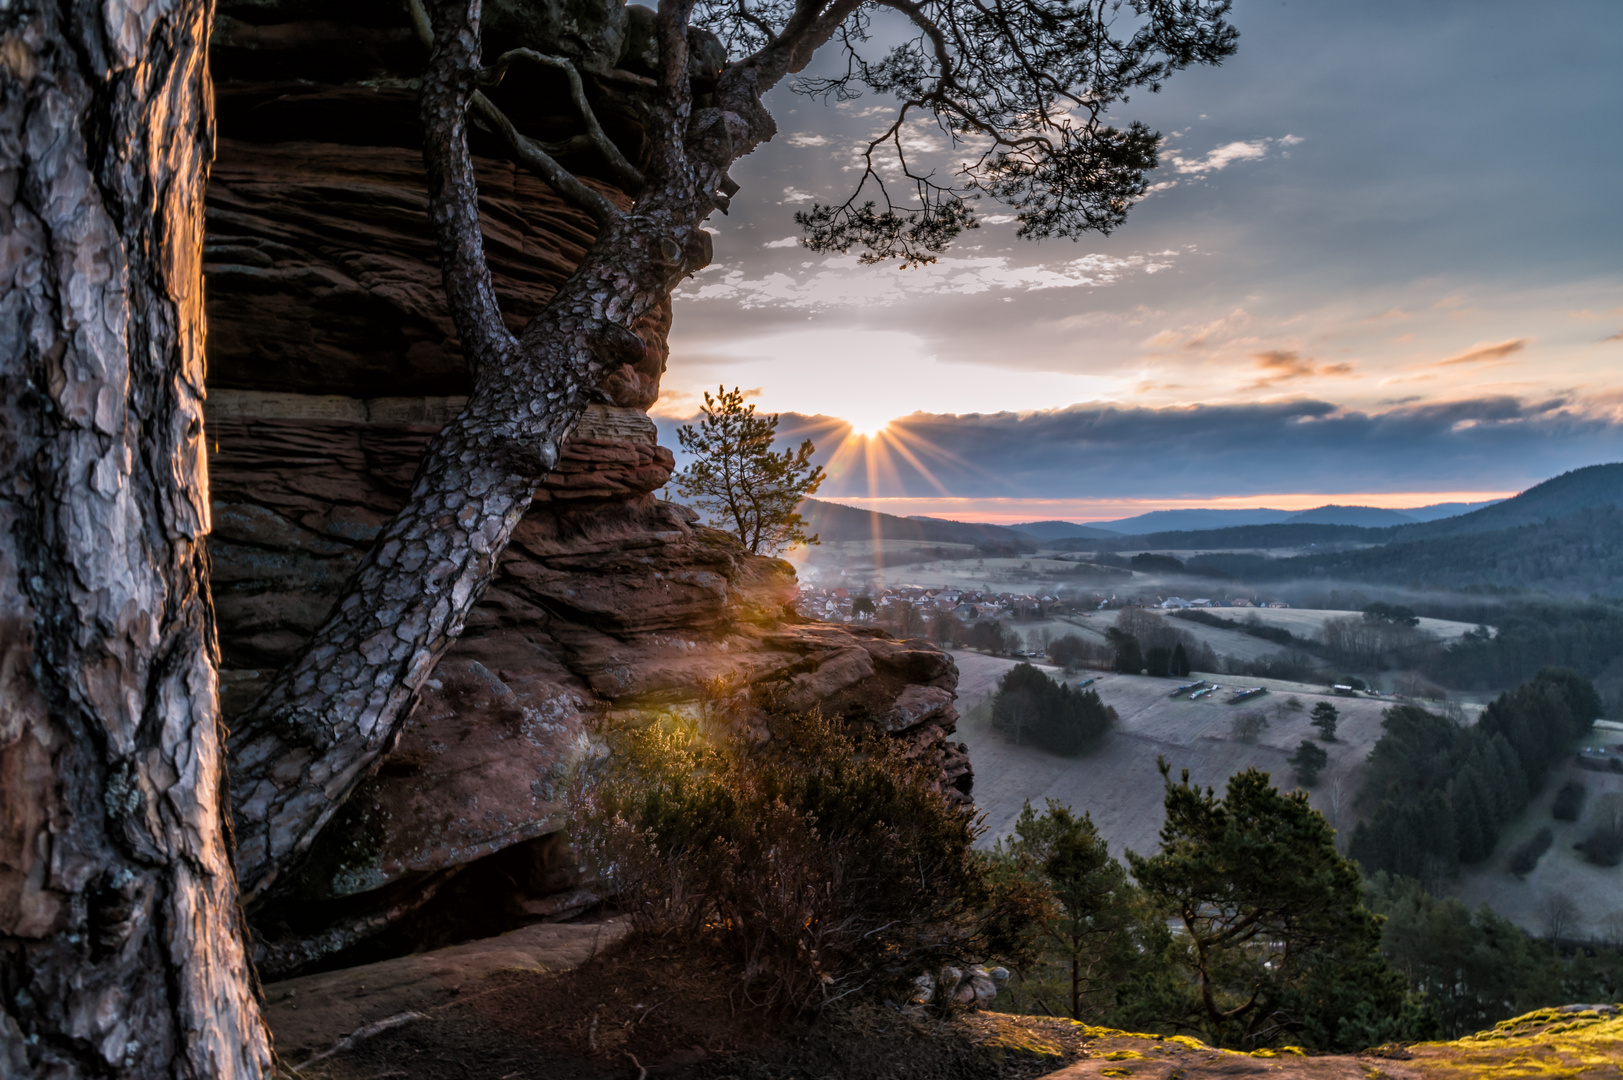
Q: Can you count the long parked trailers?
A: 3